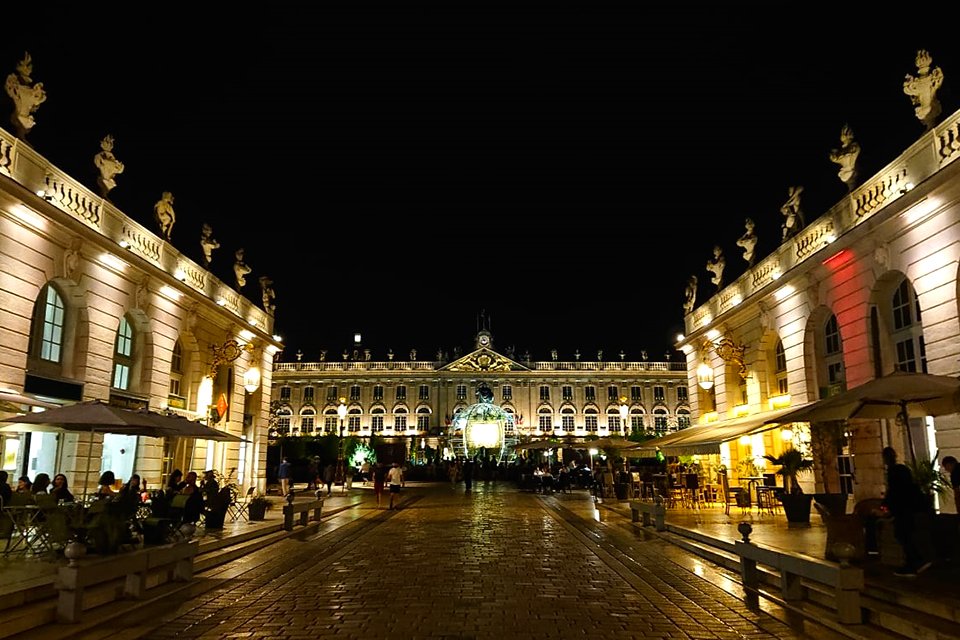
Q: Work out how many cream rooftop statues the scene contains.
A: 12